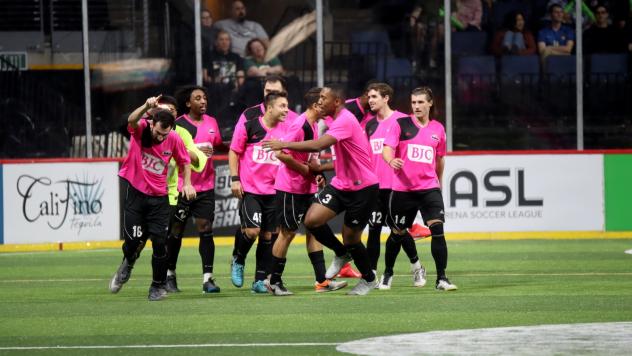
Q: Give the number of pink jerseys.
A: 9